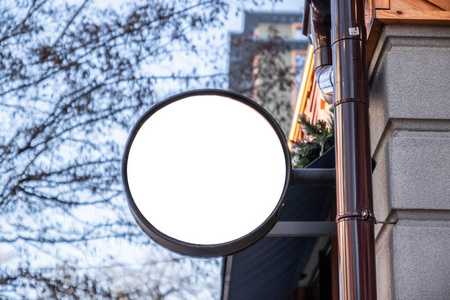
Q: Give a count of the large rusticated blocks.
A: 3